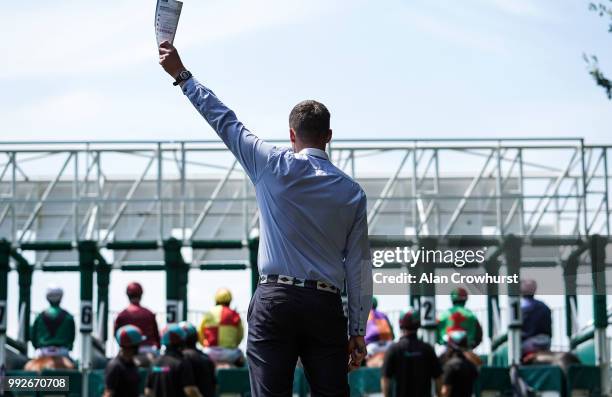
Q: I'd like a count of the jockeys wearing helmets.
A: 6